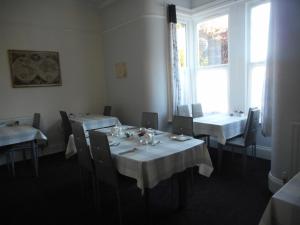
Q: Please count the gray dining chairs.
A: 11